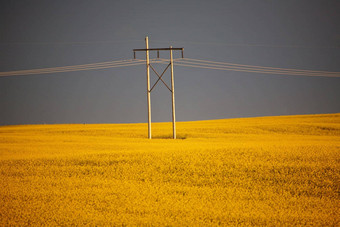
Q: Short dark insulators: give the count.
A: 3